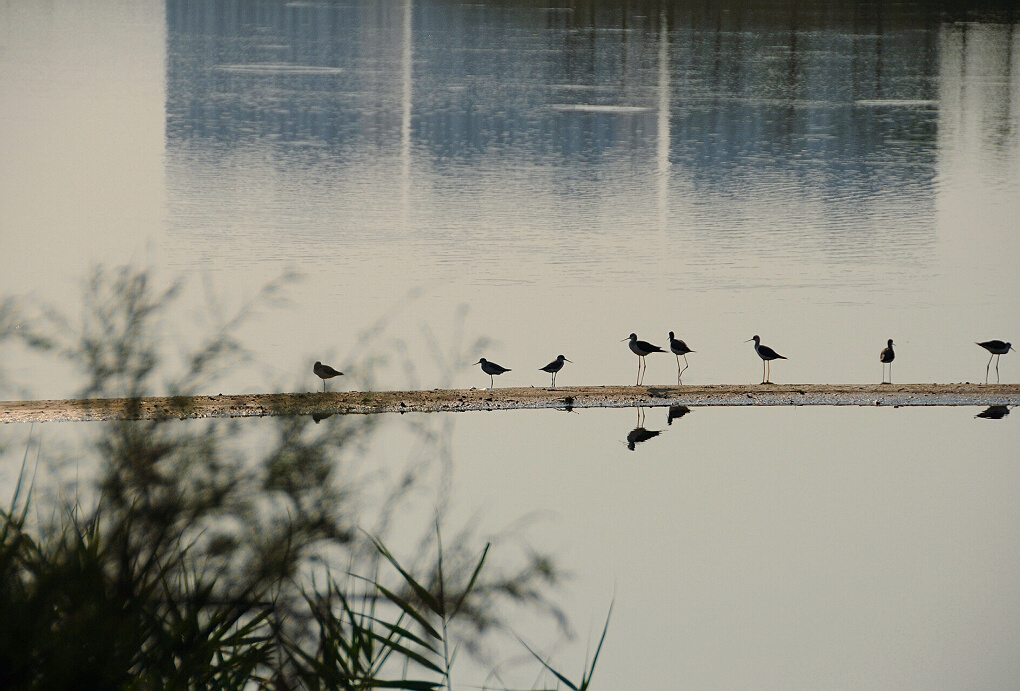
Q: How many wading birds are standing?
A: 8